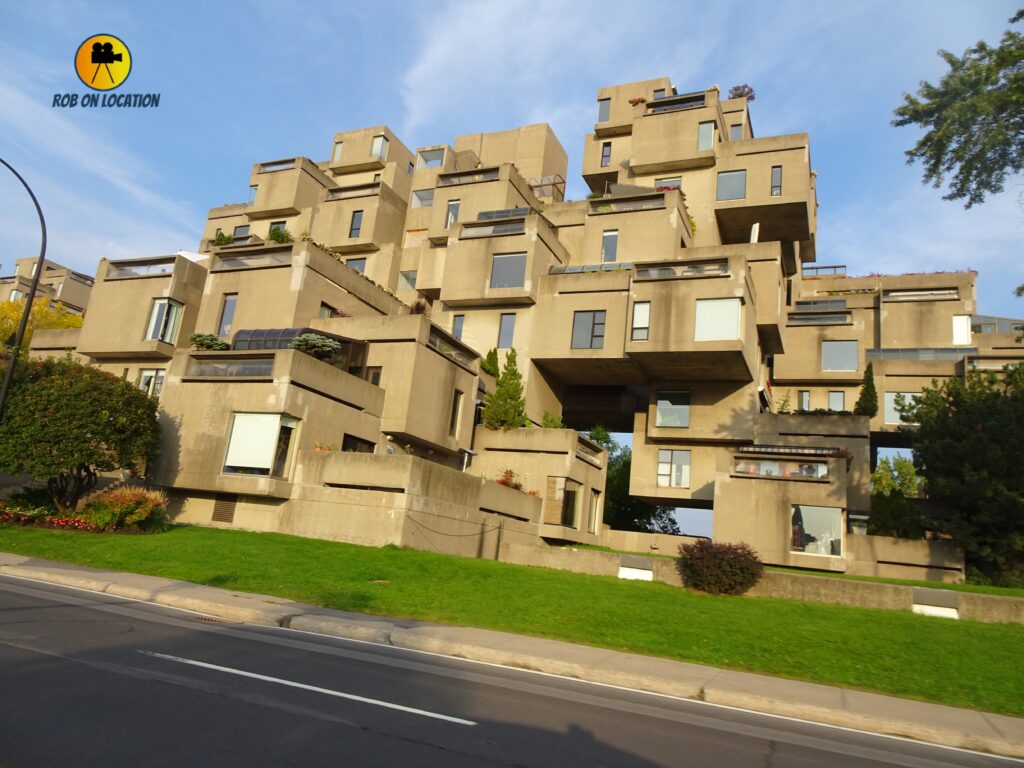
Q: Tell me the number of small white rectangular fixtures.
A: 2